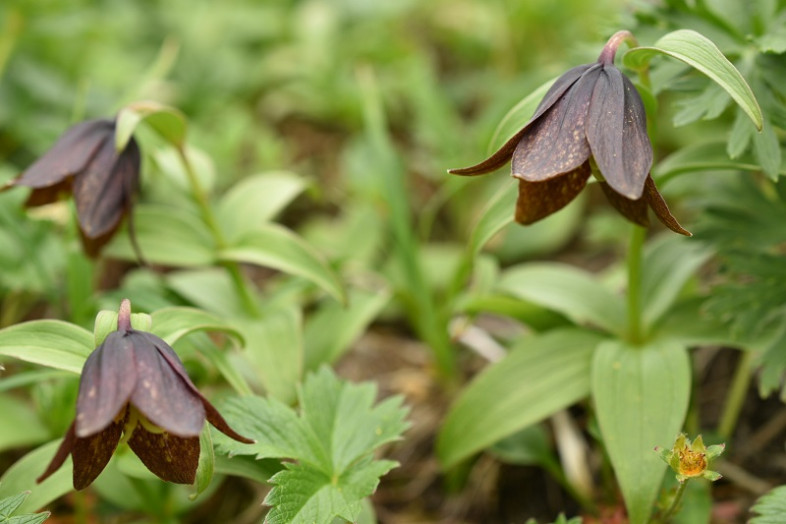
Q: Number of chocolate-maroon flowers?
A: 3